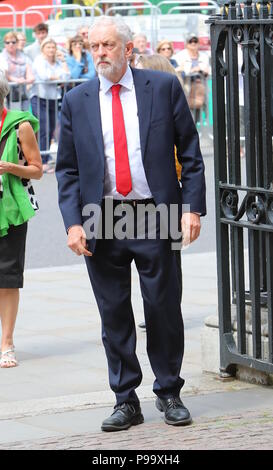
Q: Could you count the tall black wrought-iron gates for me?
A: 1